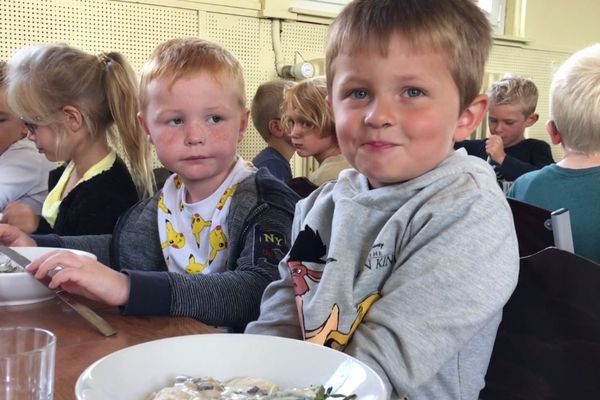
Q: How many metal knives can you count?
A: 1